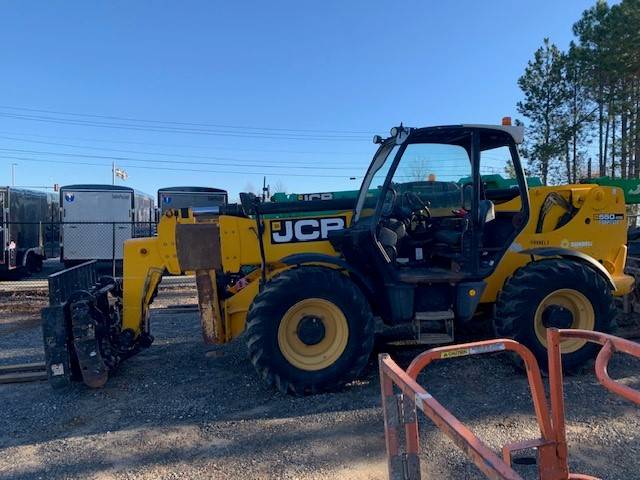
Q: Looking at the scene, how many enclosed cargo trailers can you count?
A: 3